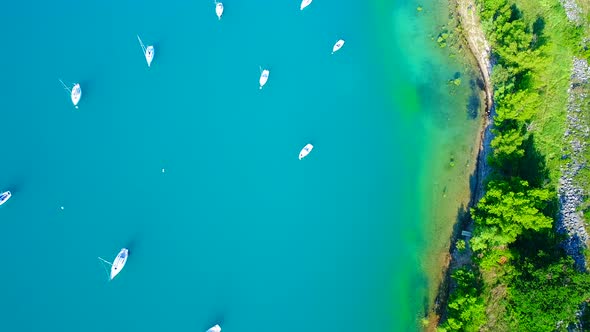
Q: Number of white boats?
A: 10